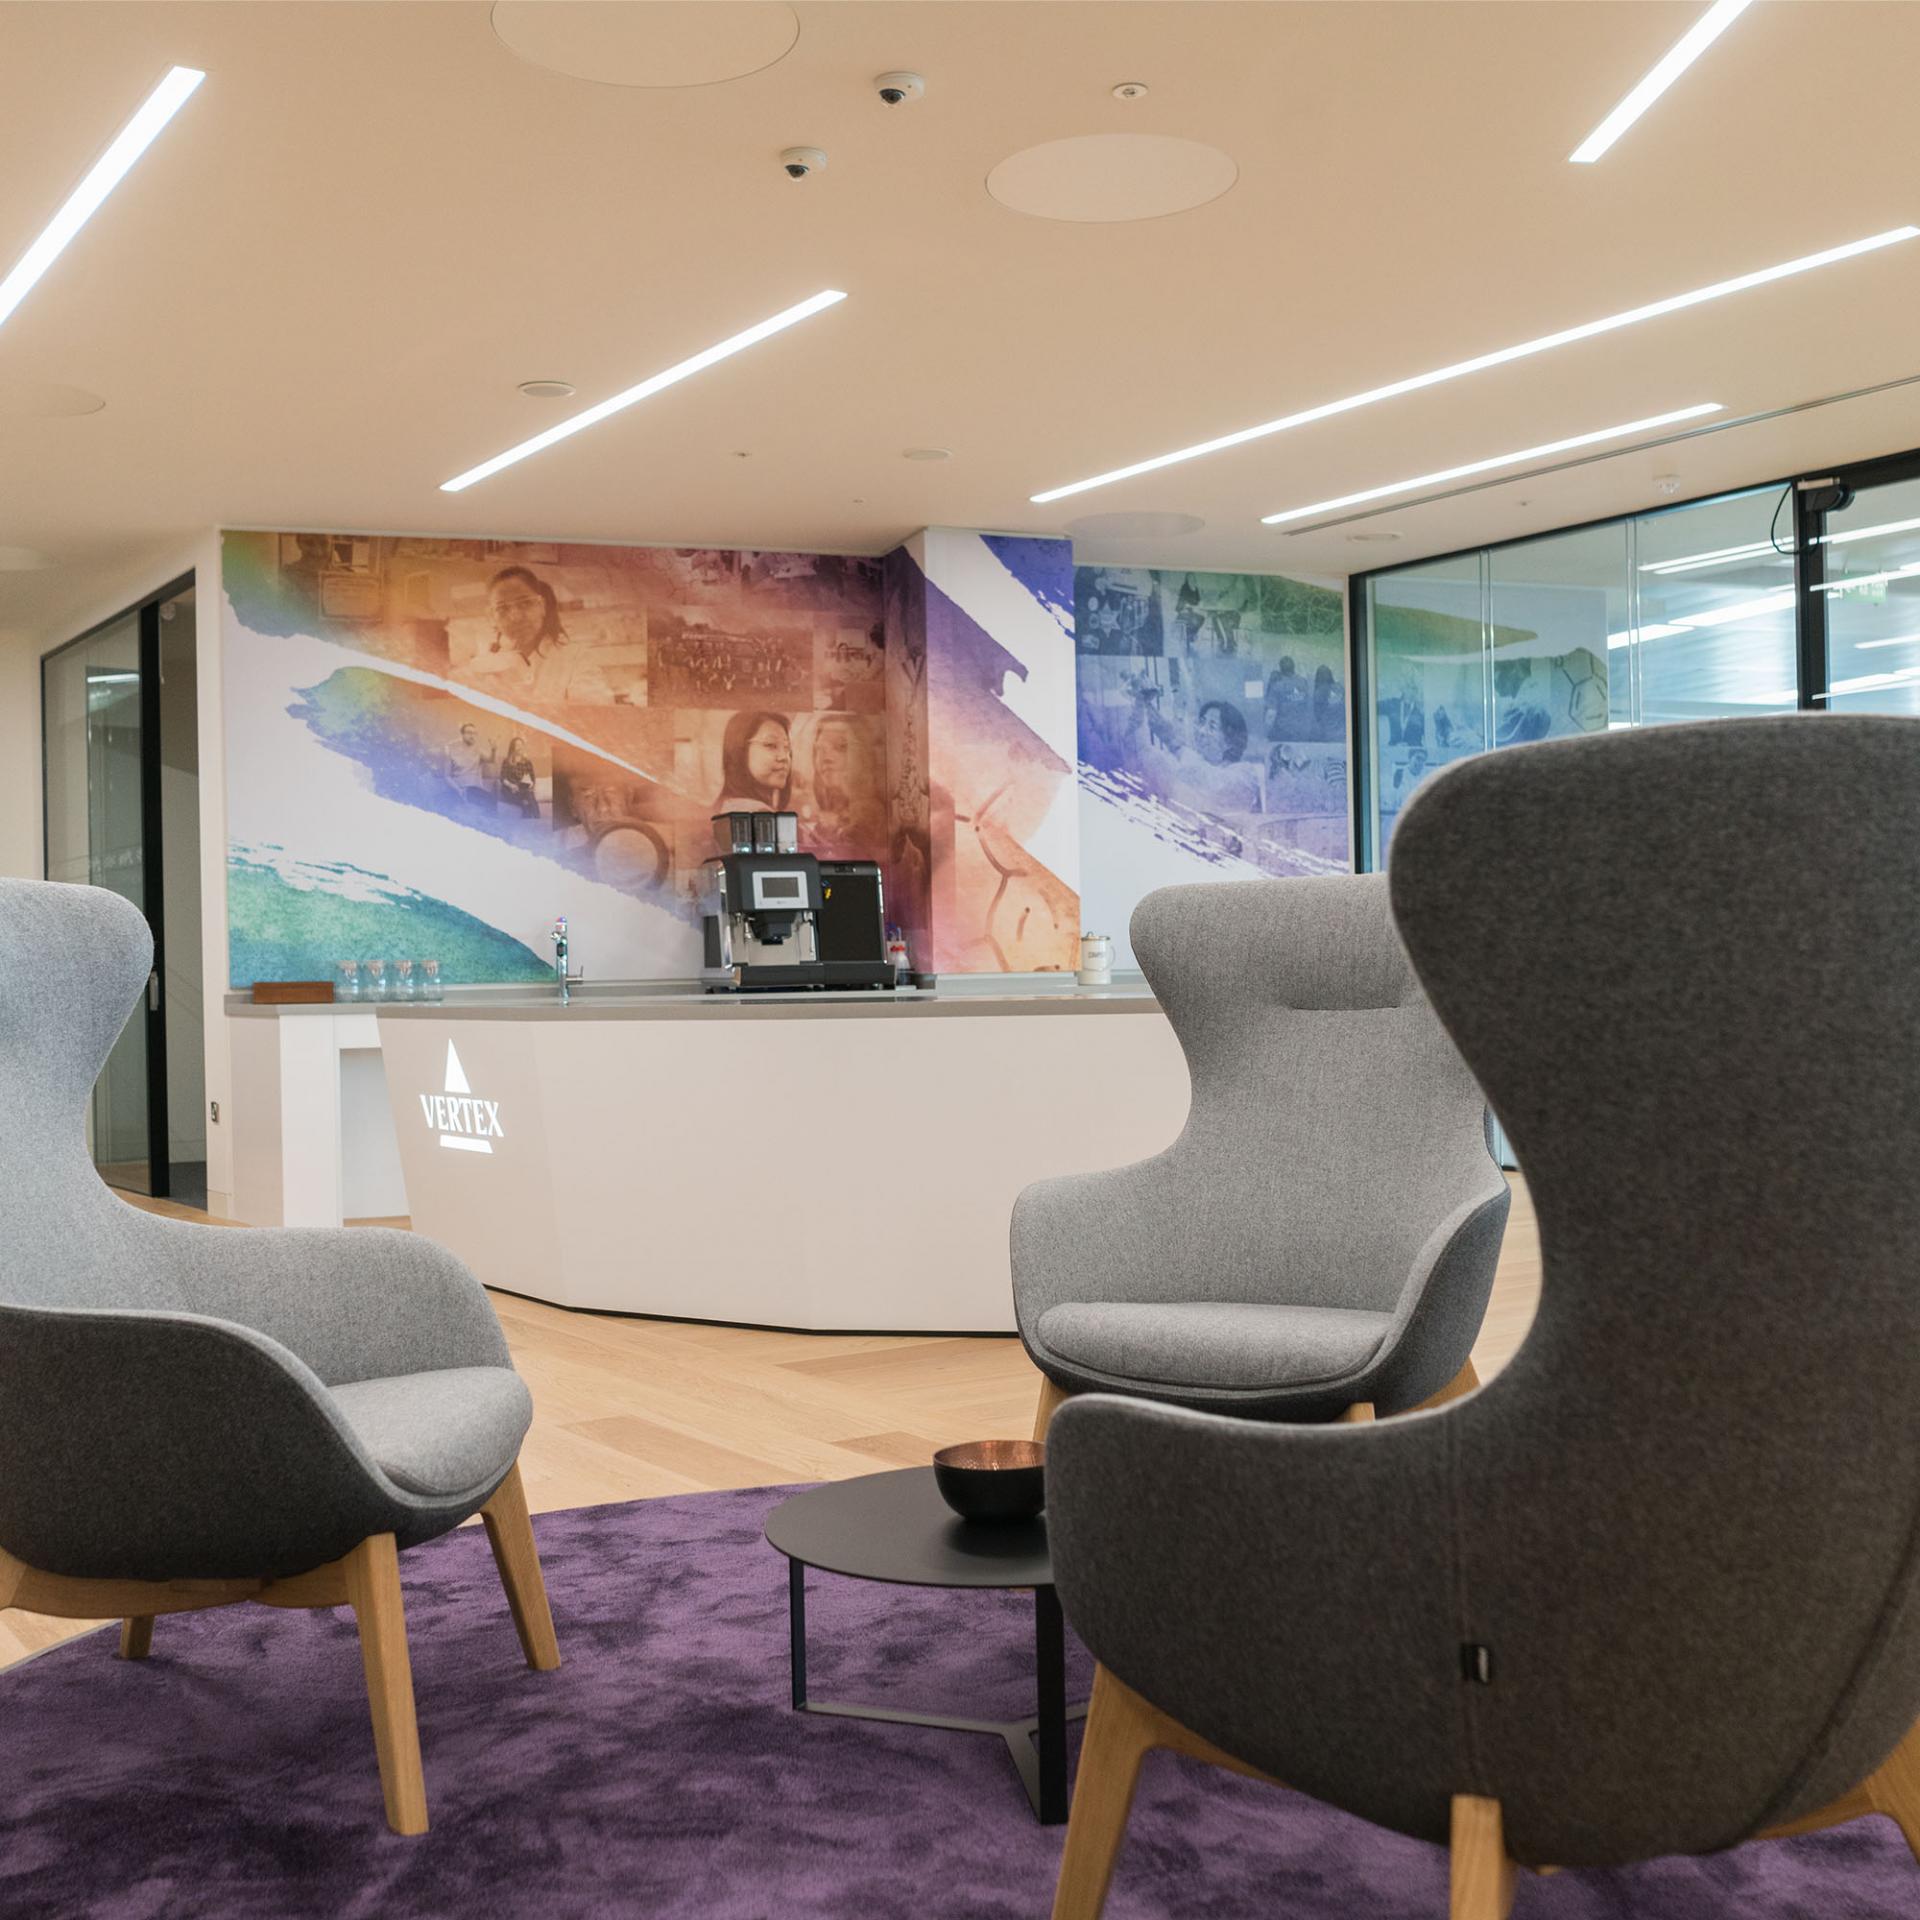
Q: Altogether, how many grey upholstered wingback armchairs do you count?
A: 3